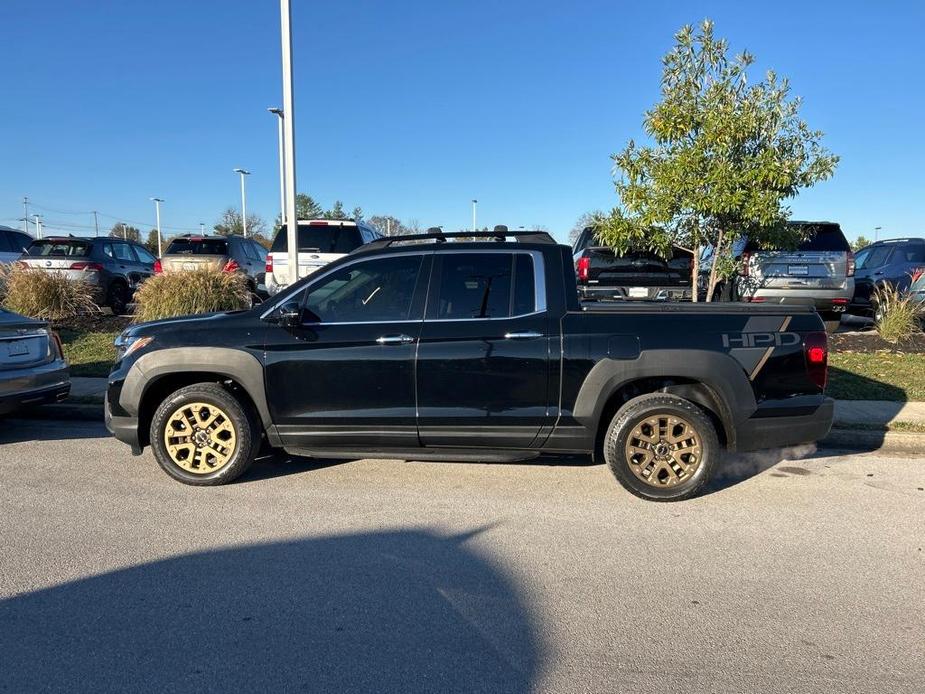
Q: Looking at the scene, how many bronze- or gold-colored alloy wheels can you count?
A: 2